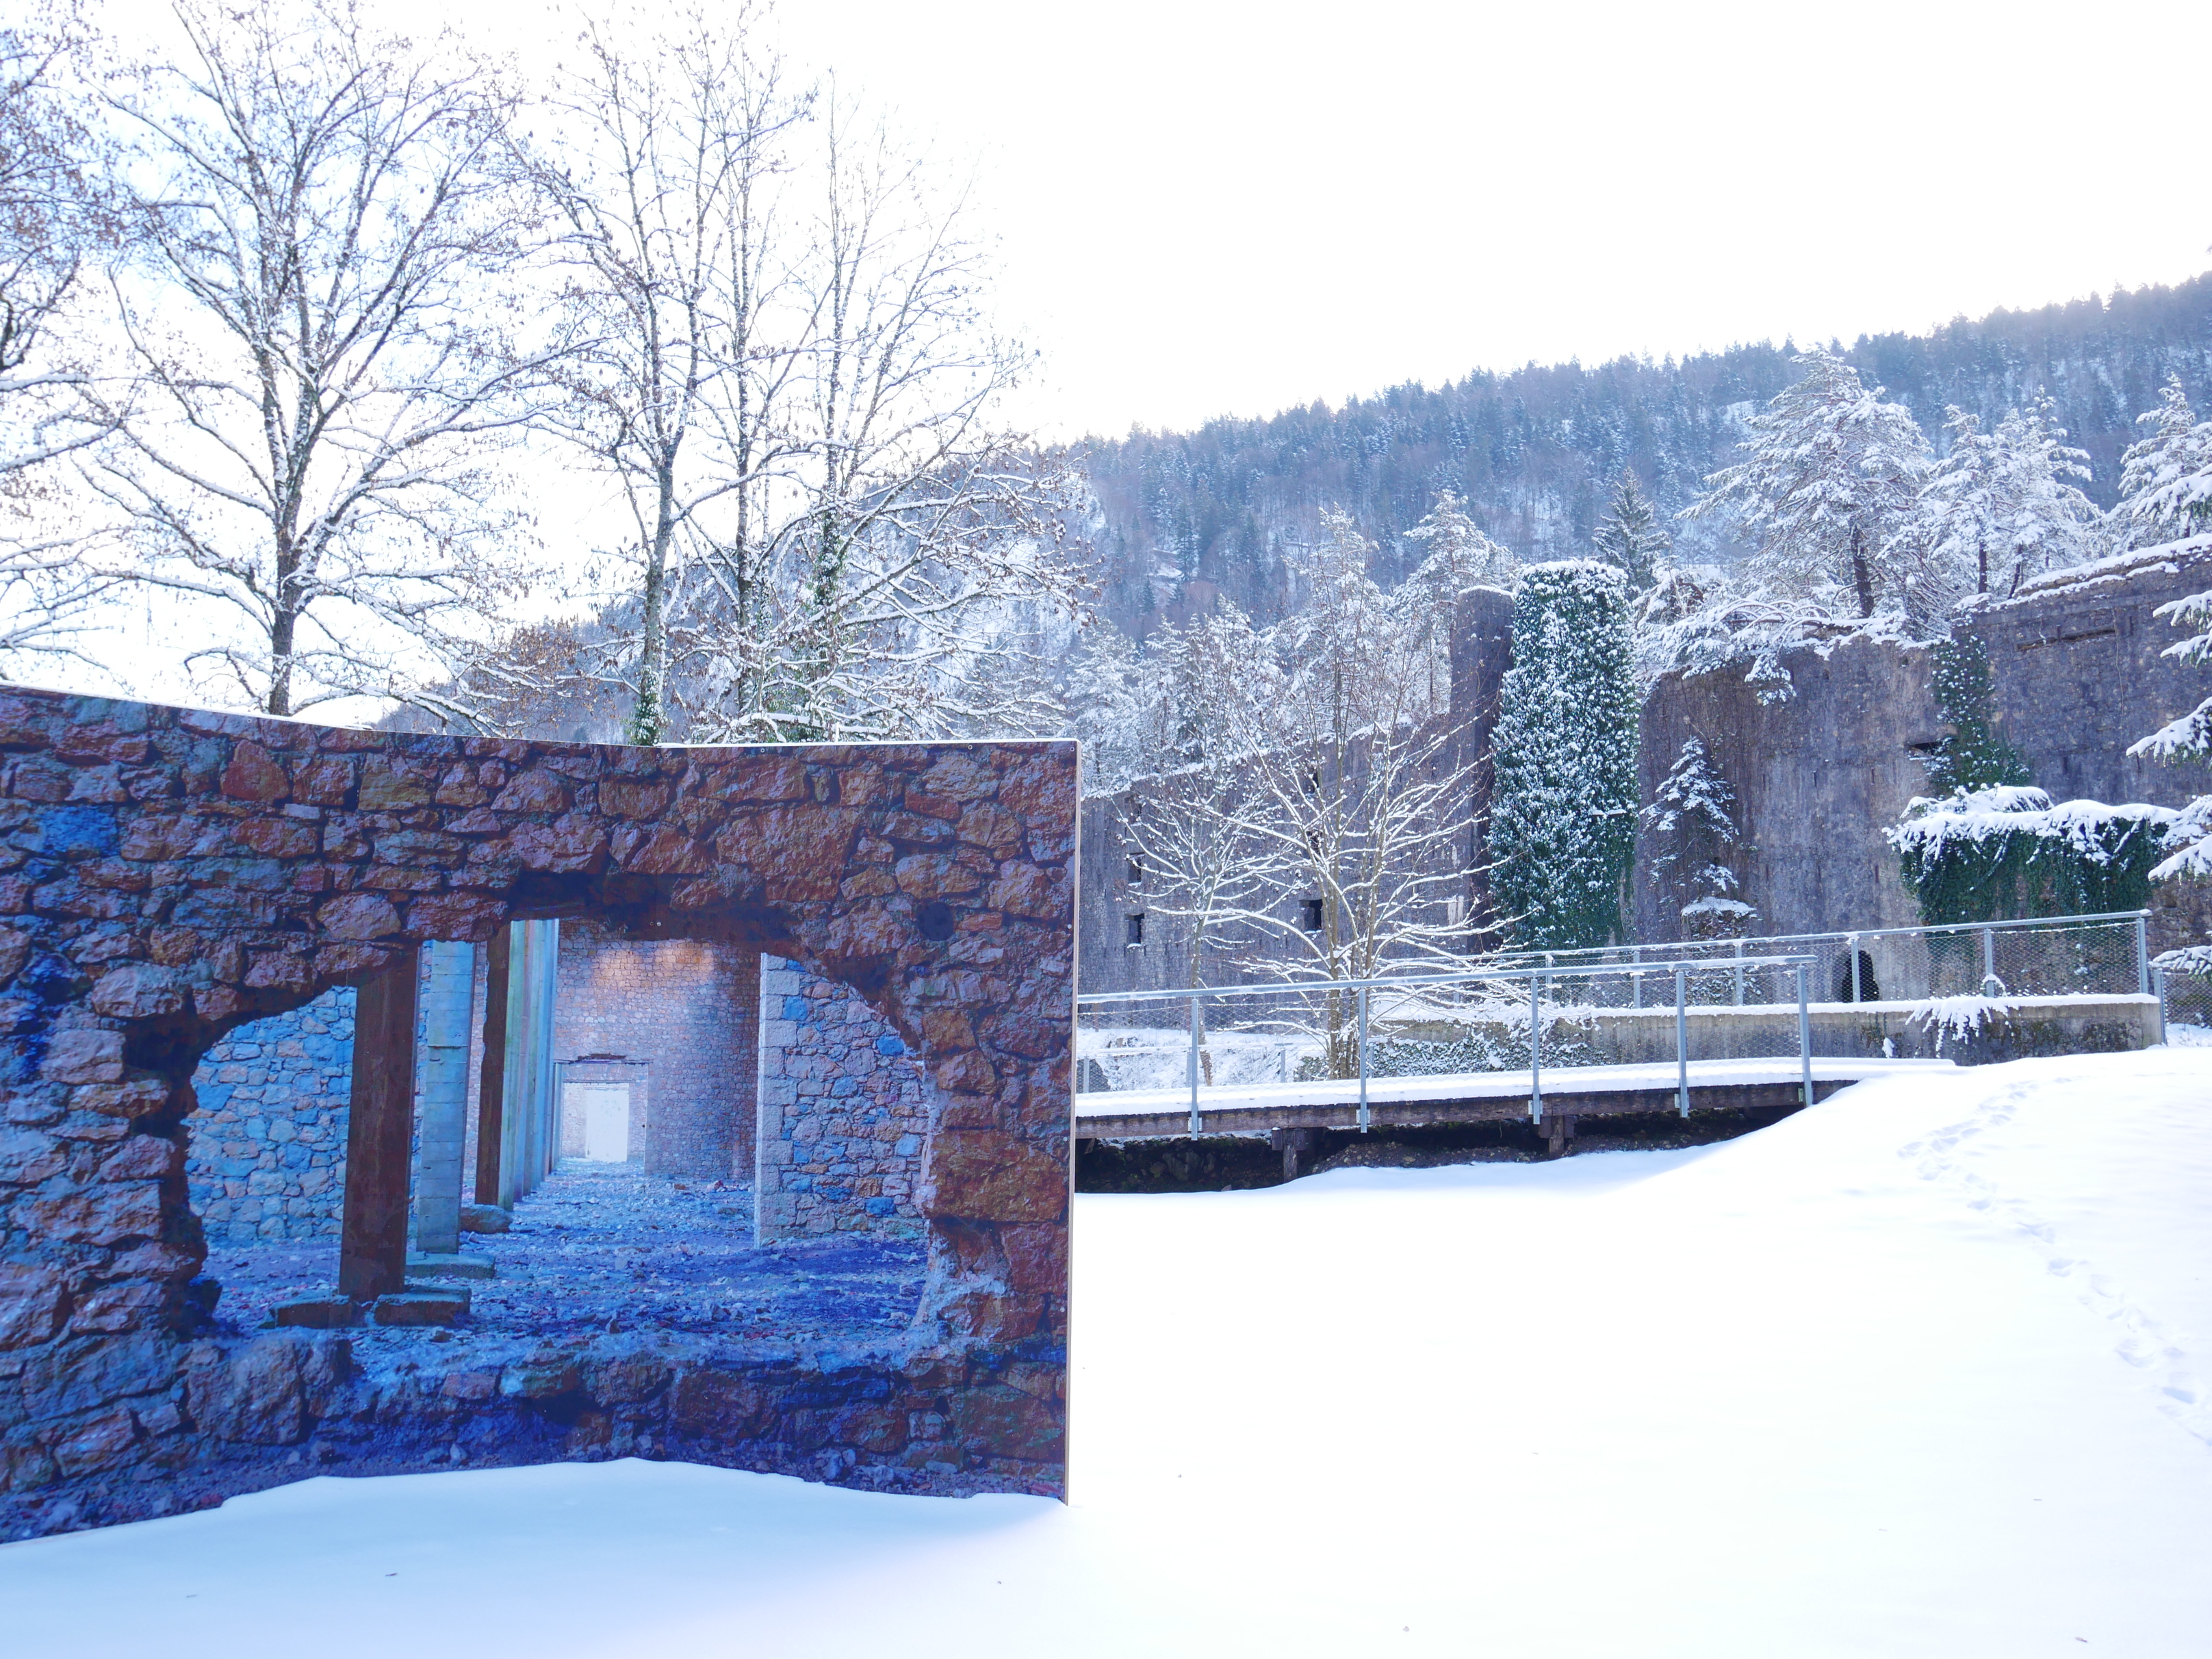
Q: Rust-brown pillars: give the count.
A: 2